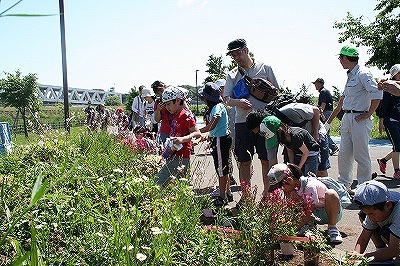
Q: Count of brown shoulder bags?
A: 1